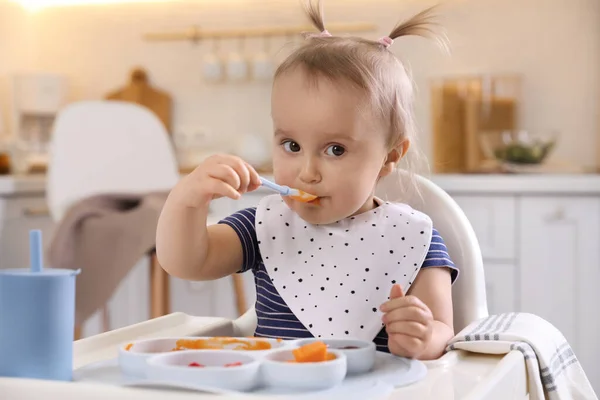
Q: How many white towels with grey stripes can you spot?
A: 1